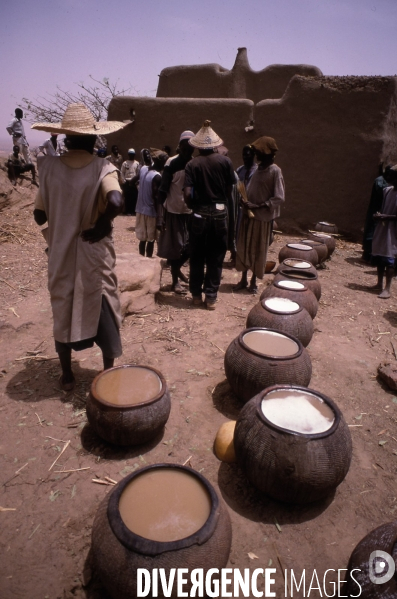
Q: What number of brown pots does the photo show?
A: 13